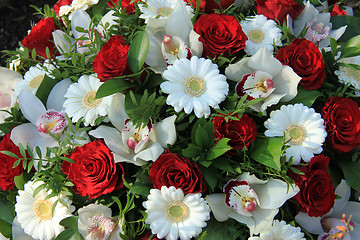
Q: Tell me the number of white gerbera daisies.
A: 10